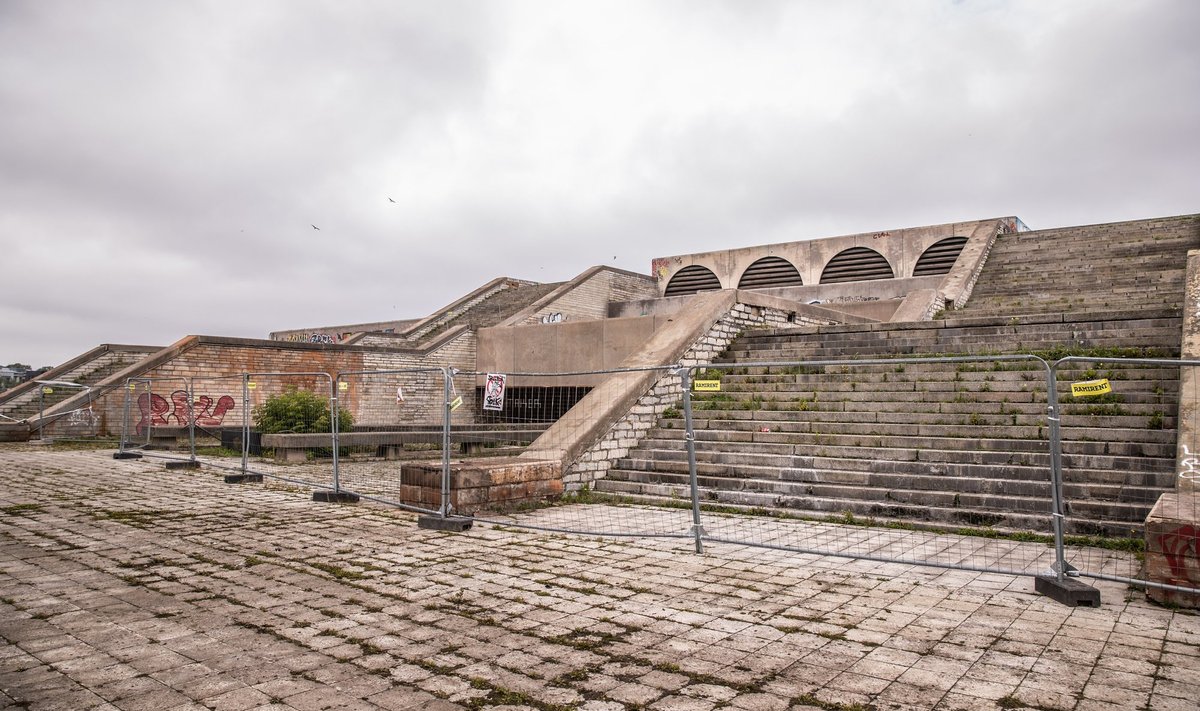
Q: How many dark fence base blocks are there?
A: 6